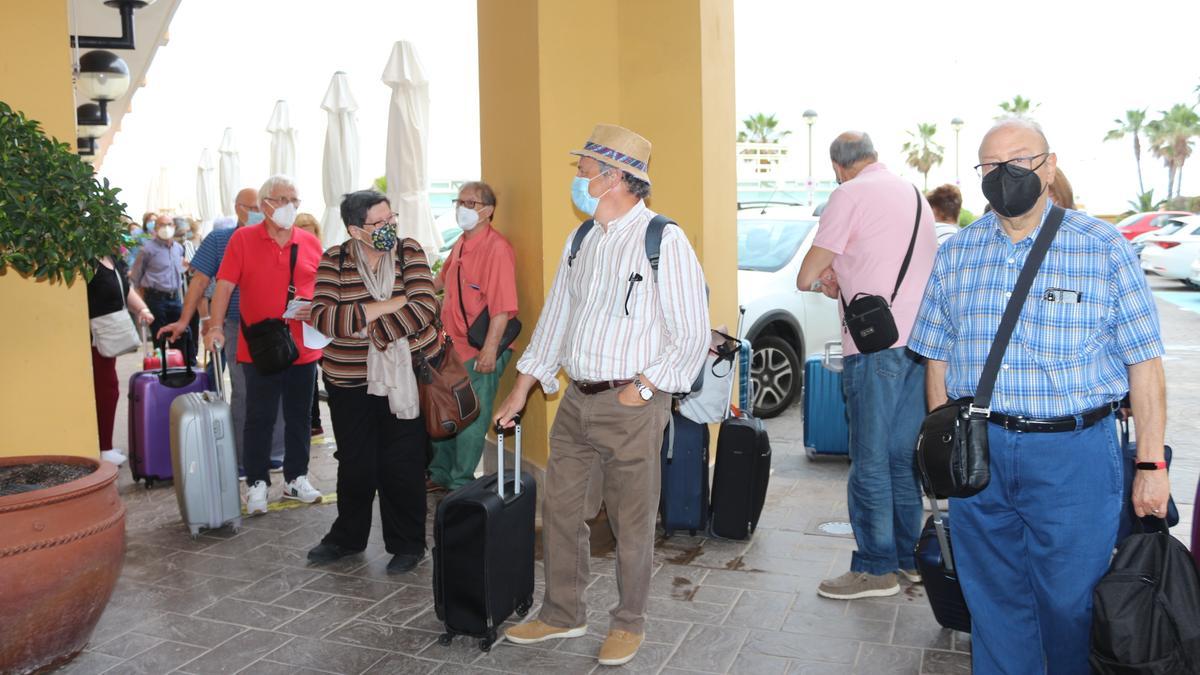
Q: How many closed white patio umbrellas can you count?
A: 5